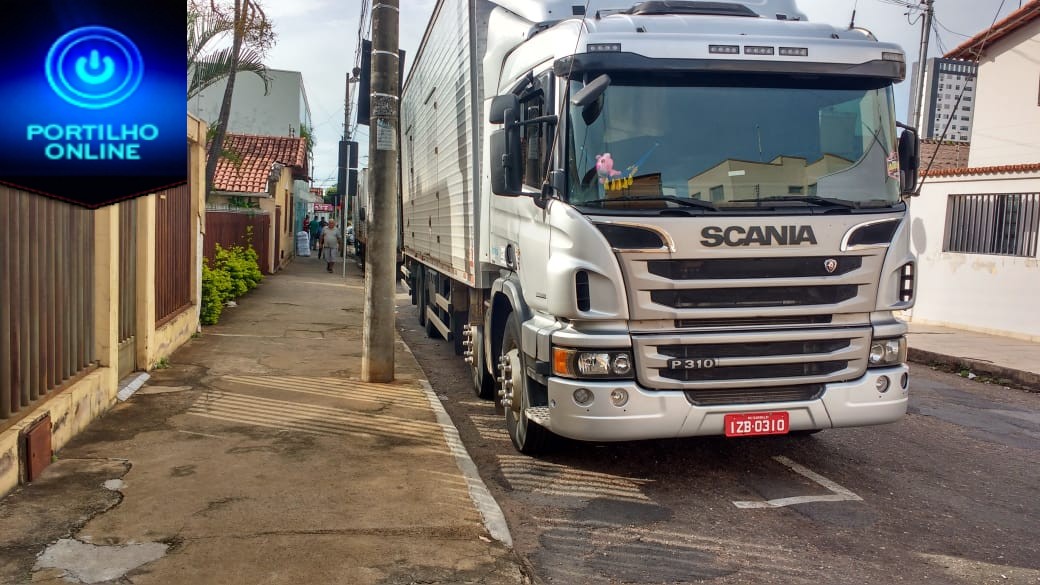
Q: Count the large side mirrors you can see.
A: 2